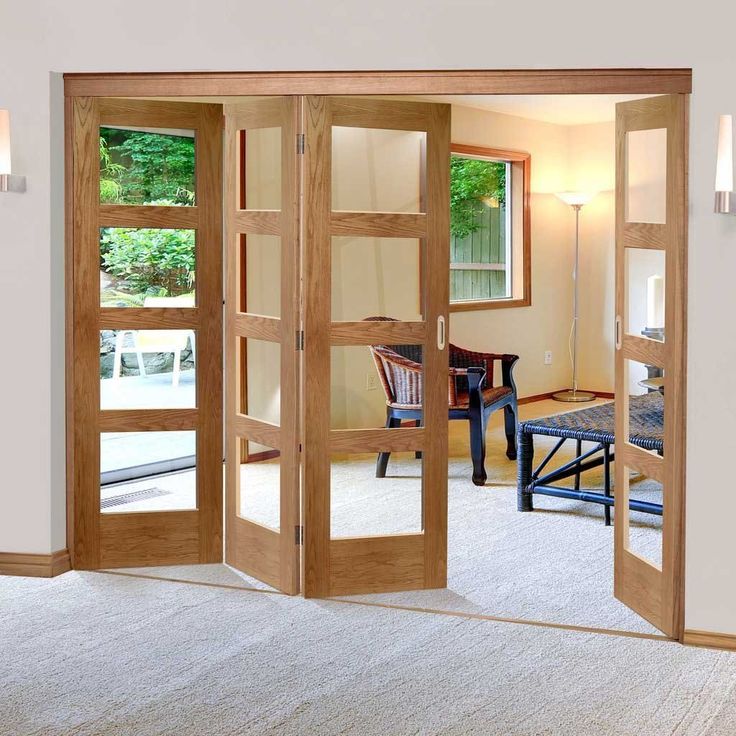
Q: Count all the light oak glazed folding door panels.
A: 4